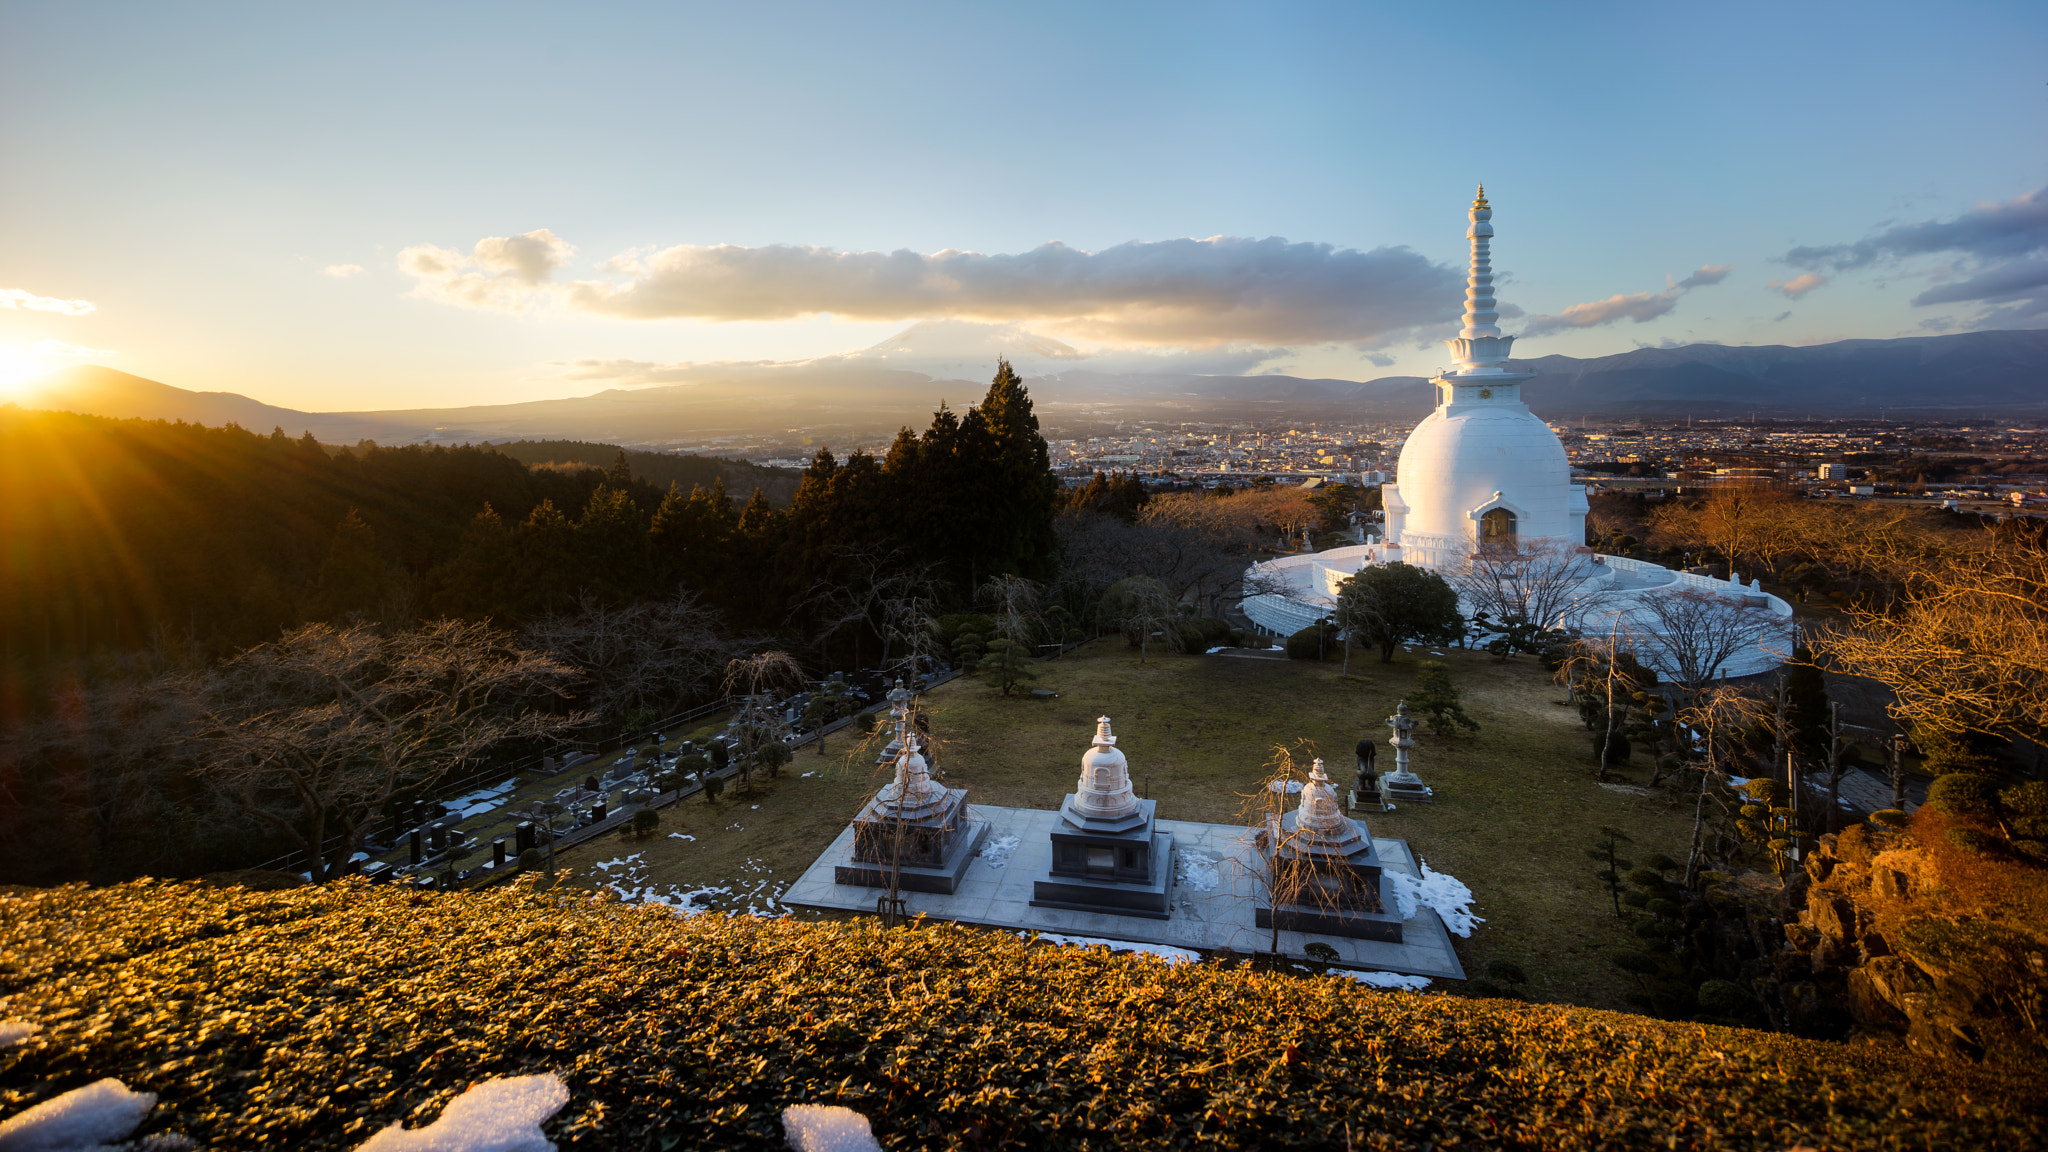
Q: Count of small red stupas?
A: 0